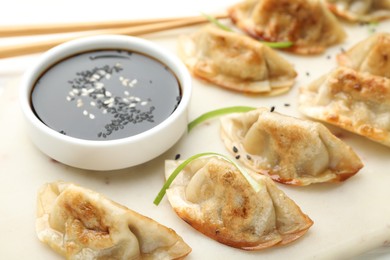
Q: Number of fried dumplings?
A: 8